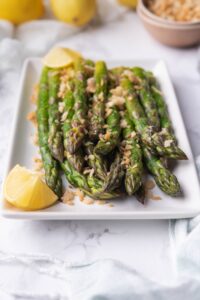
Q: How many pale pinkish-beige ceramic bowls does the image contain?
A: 1